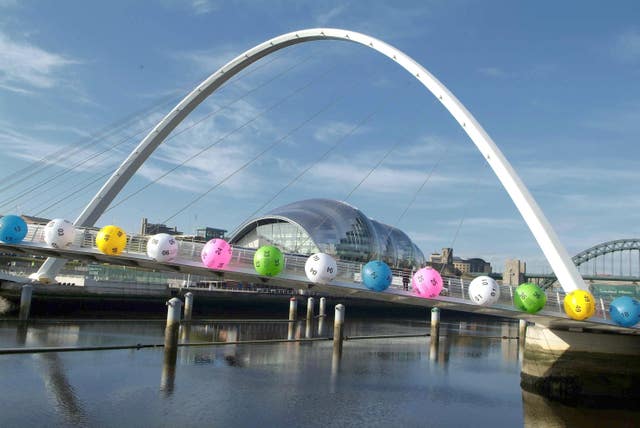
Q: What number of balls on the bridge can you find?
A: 13